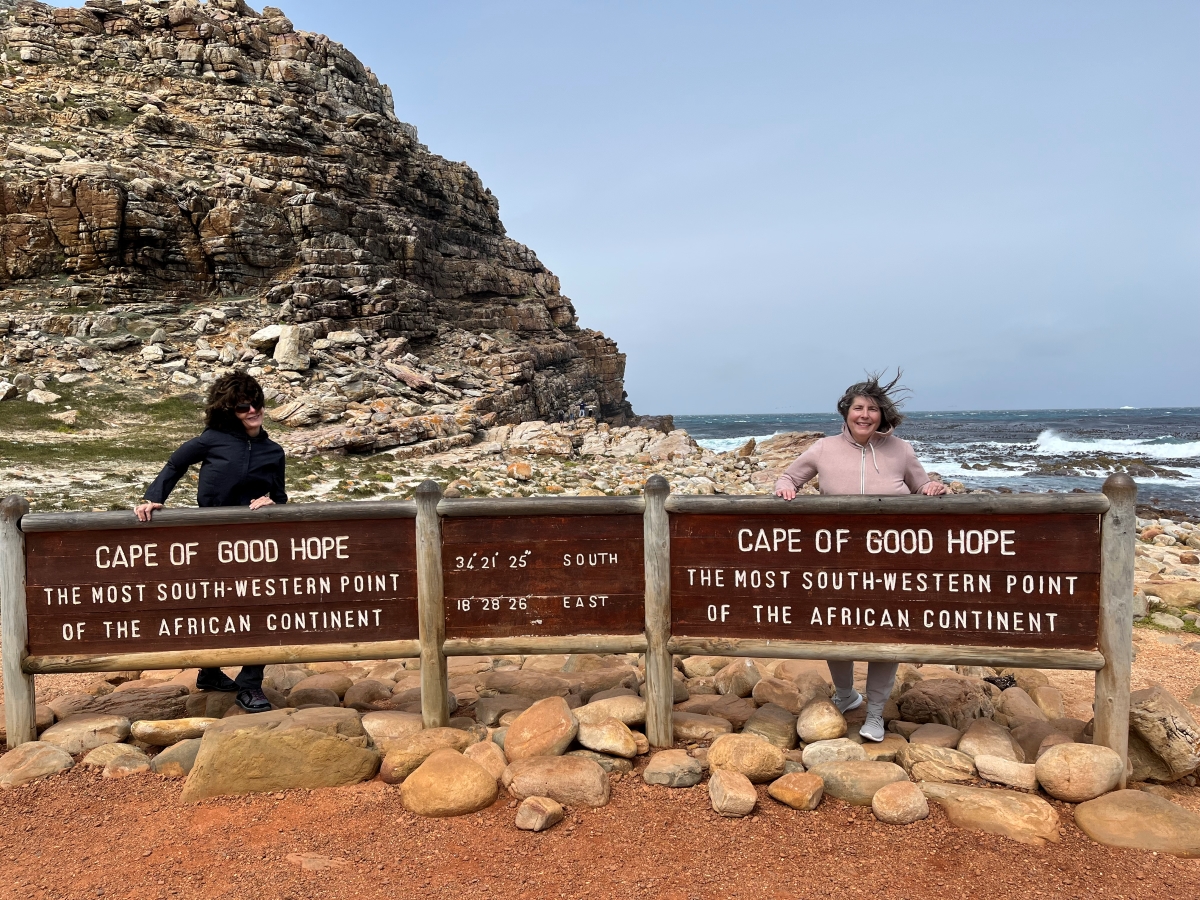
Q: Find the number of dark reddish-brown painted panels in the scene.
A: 3